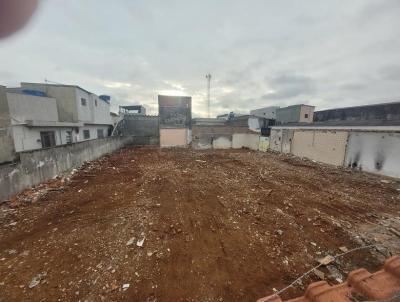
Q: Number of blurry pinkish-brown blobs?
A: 1